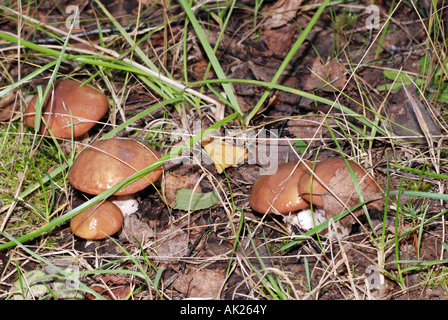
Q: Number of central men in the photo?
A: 0